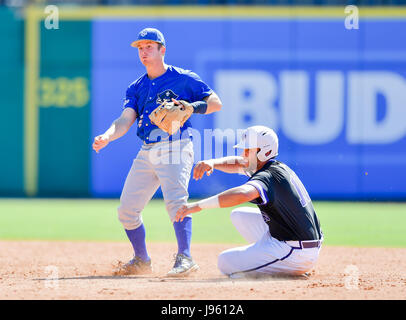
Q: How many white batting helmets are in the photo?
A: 1